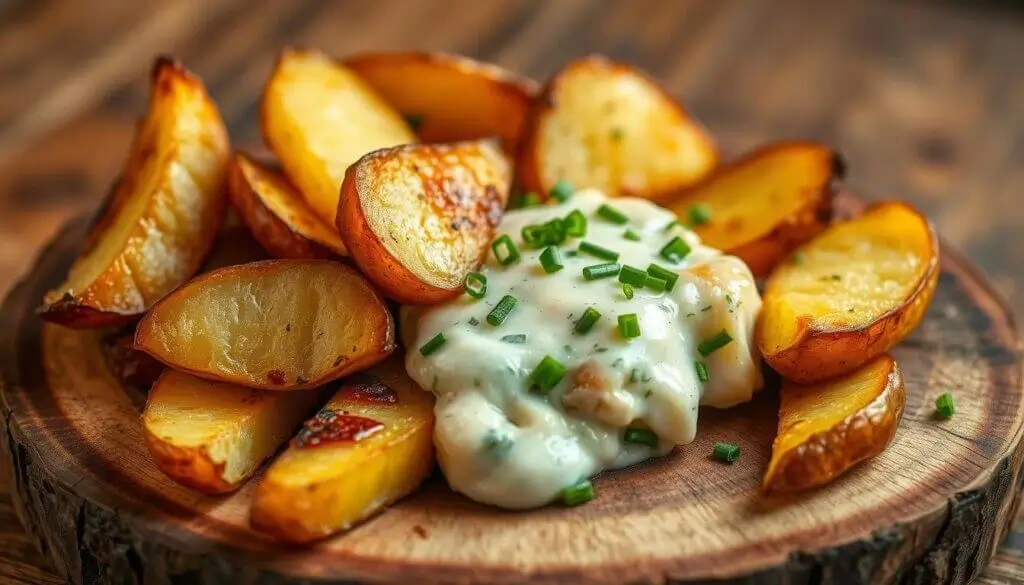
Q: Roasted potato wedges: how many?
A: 12